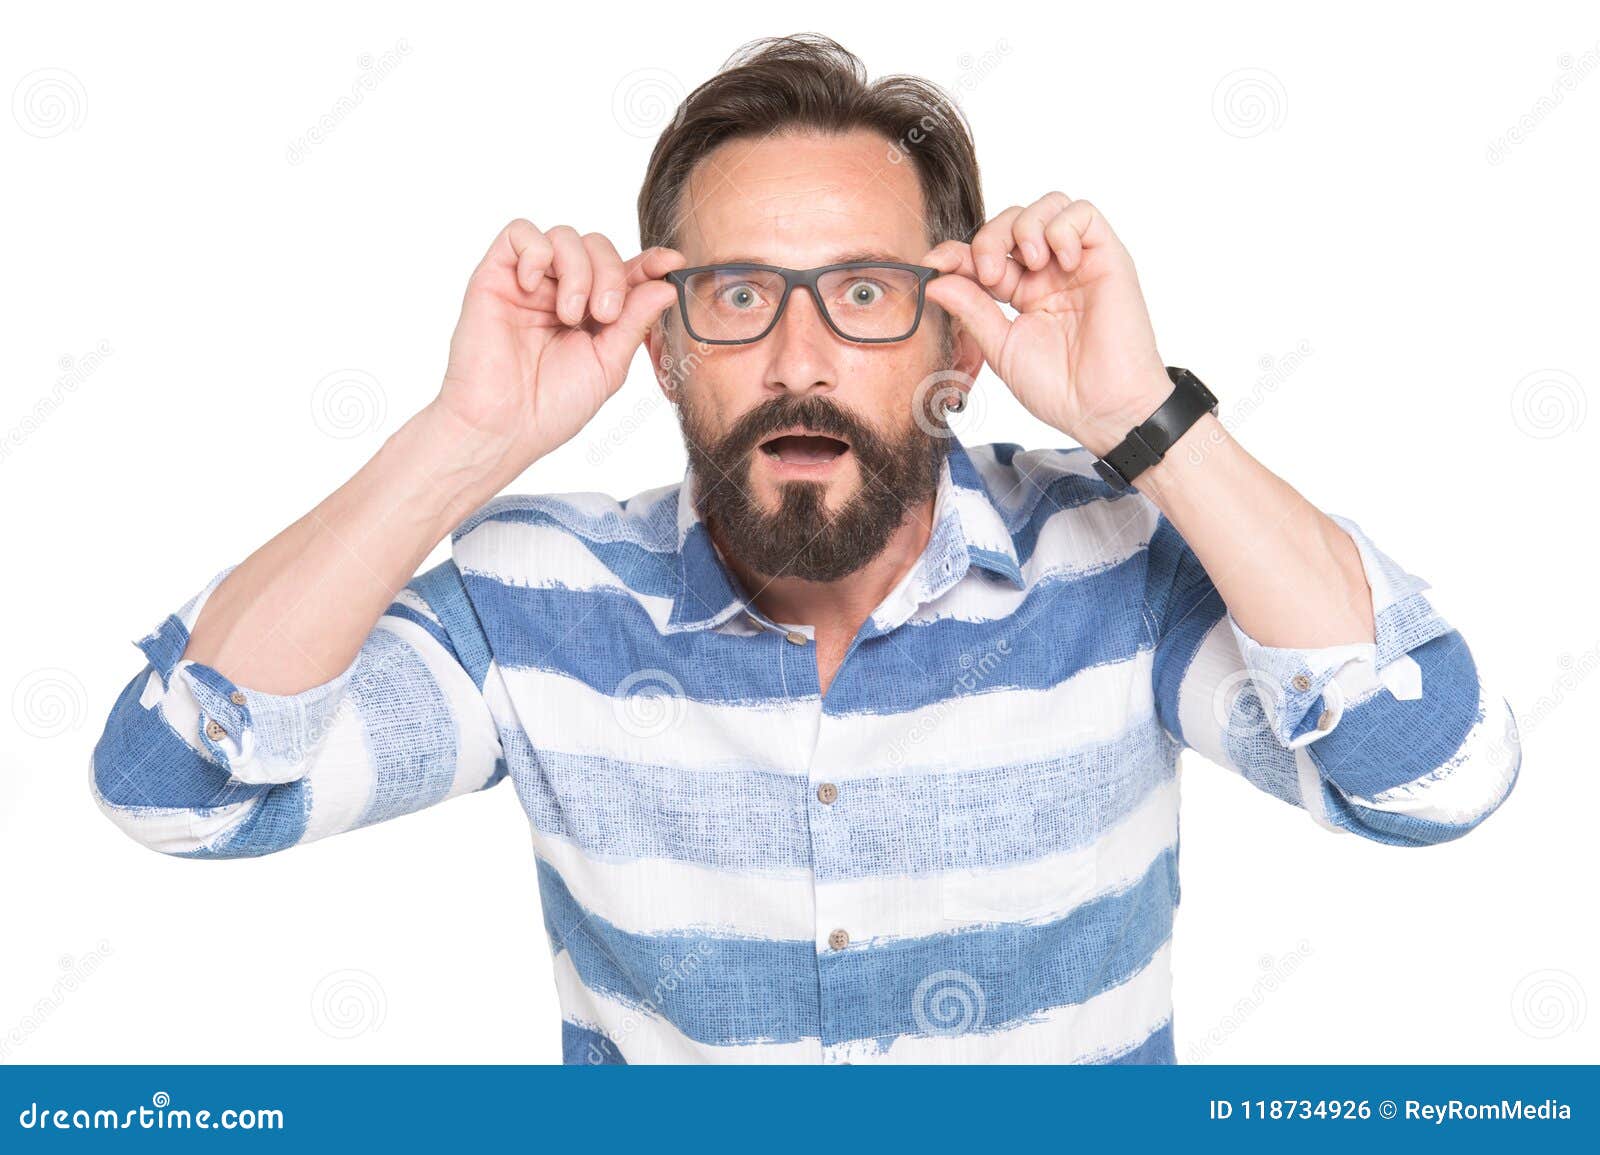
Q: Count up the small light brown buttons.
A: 7